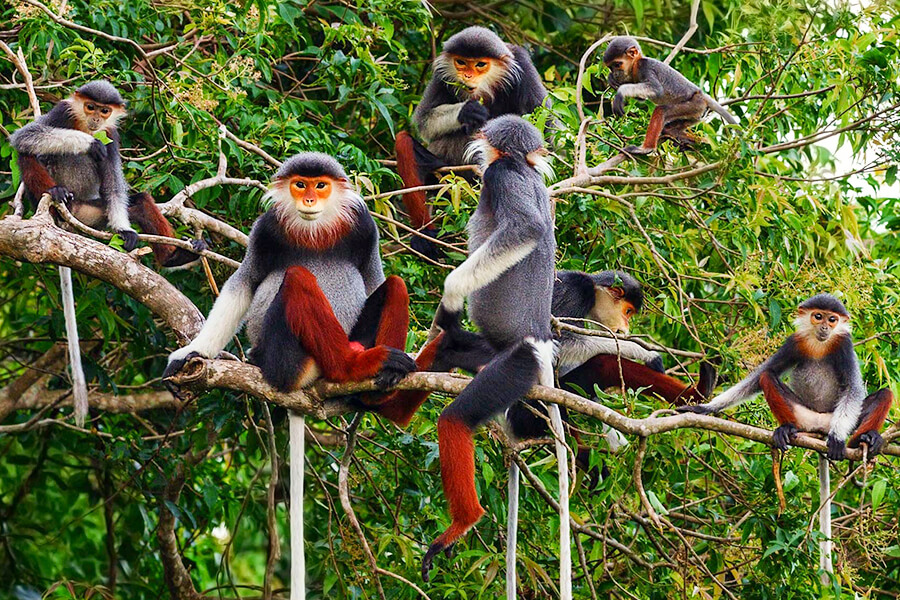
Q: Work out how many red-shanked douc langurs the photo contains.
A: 7